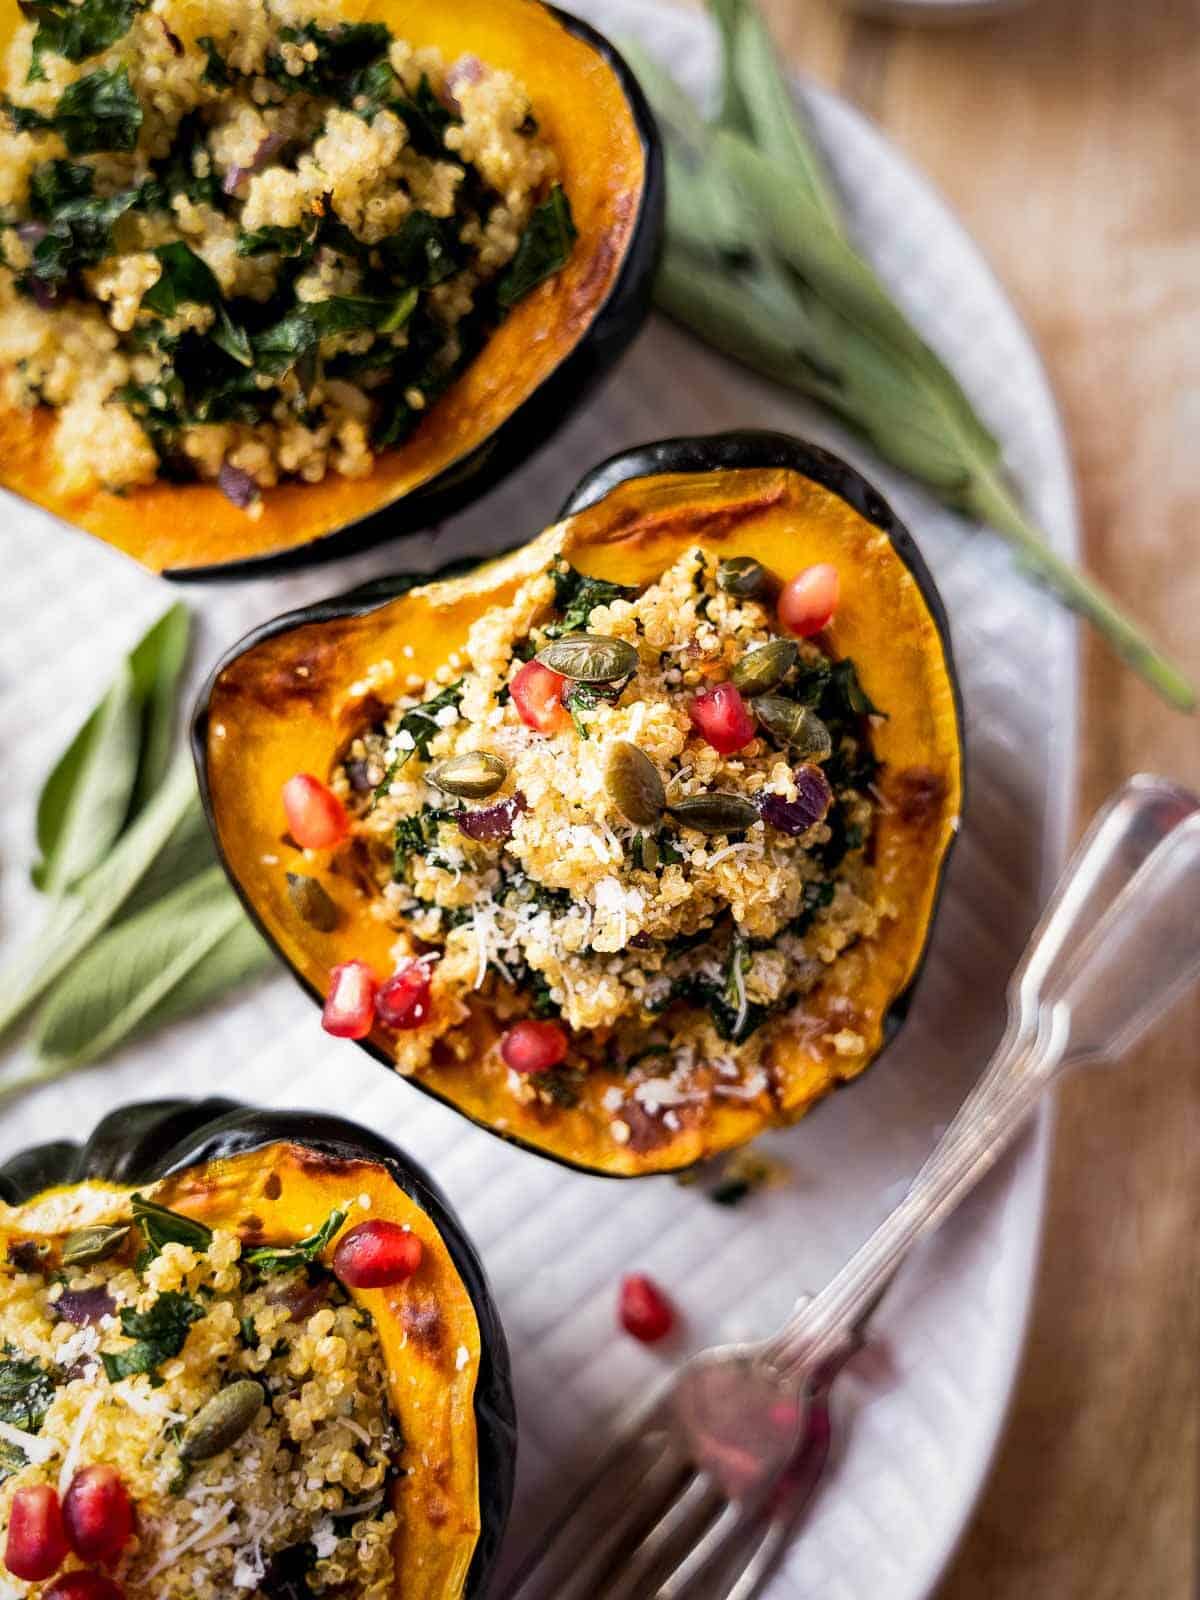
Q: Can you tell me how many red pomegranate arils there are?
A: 12